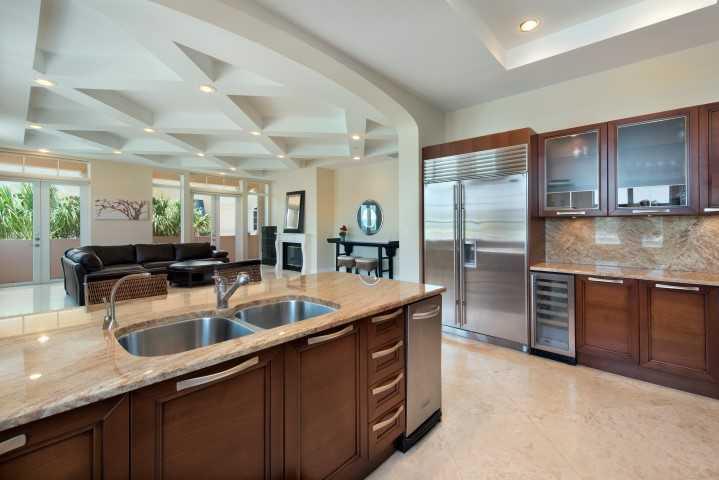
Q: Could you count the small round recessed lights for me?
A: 14